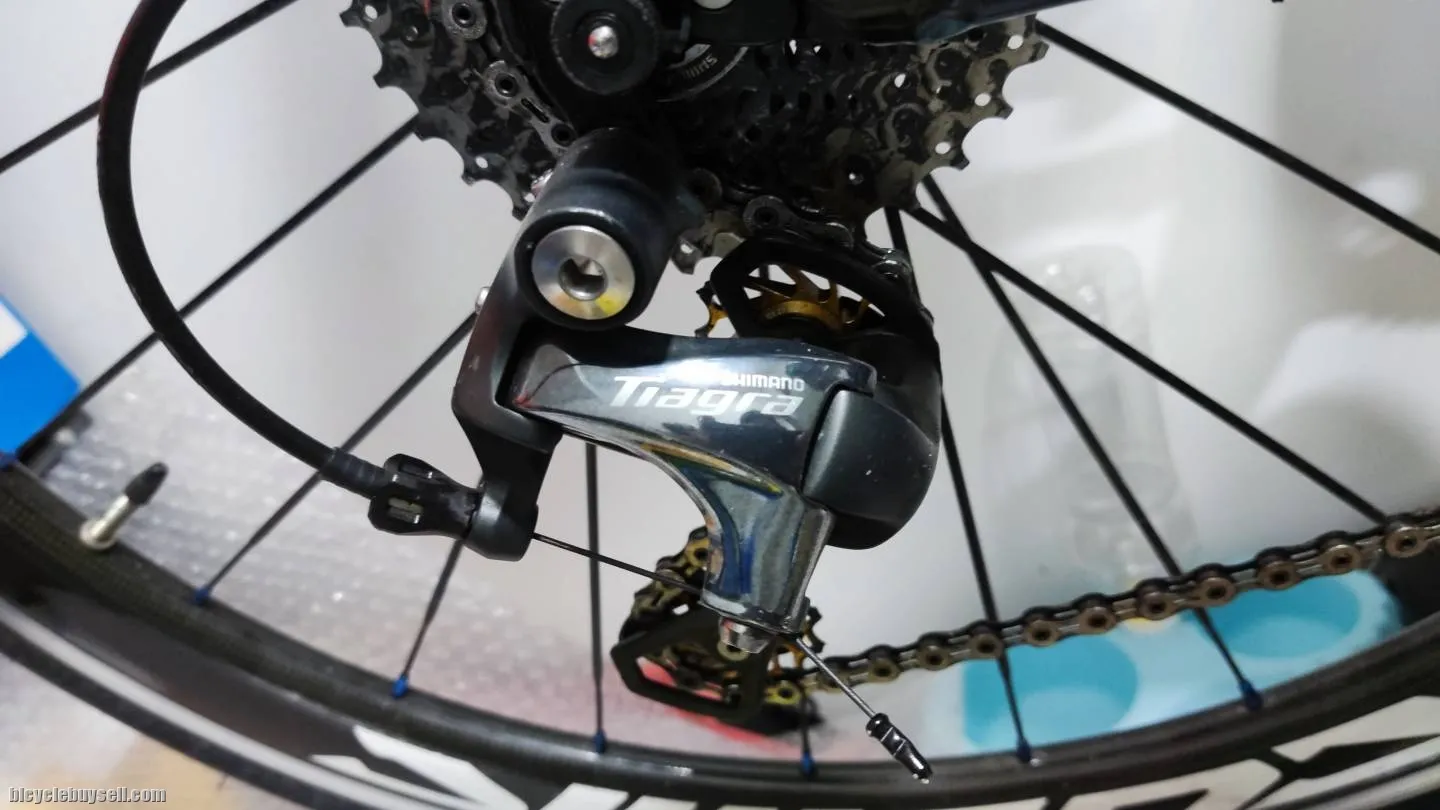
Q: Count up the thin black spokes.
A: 10